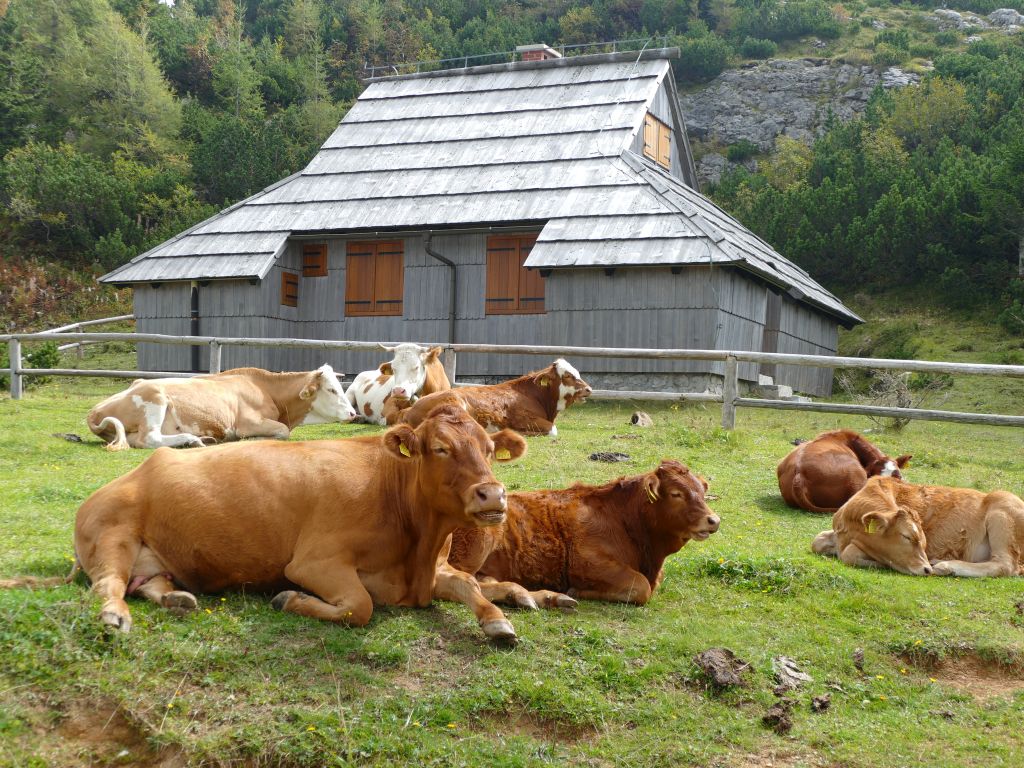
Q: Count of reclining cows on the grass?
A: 7